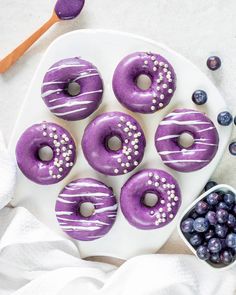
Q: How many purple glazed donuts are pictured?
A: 7